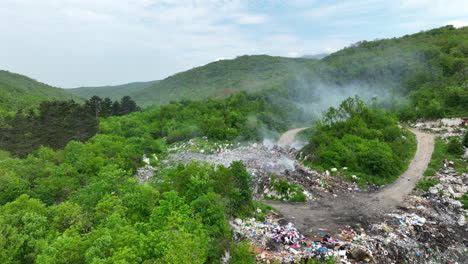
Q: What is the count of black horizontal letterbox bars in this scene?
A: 0